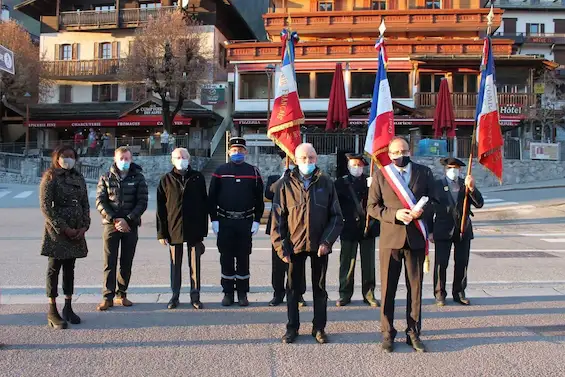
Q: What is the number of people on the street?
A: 9